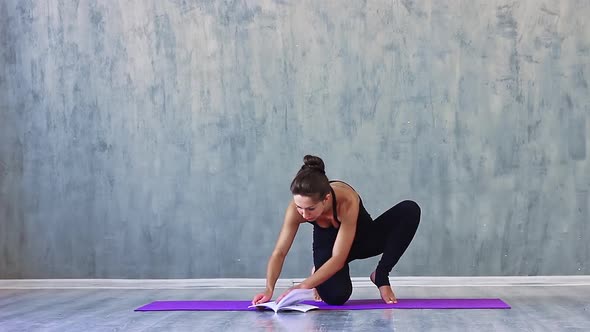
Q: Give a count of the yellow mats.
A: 0